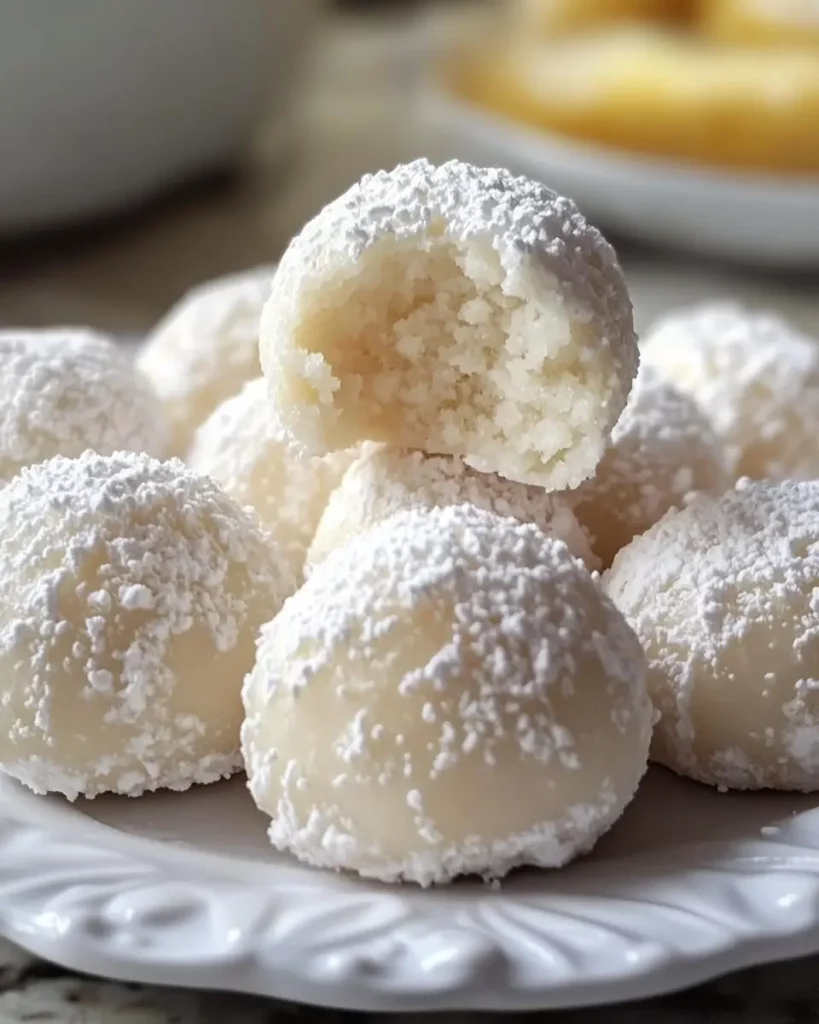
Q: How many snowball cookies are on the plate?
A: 10